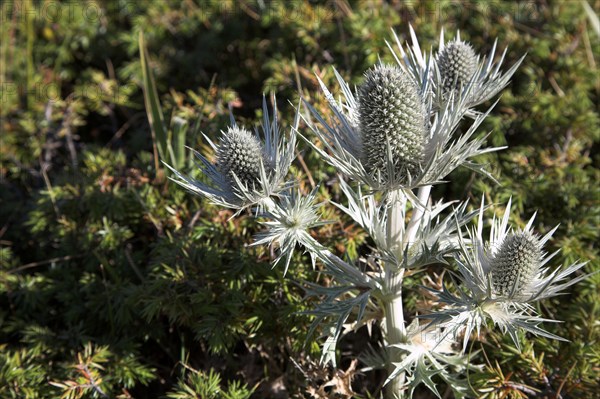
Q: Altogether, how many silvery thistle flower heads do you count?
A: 4